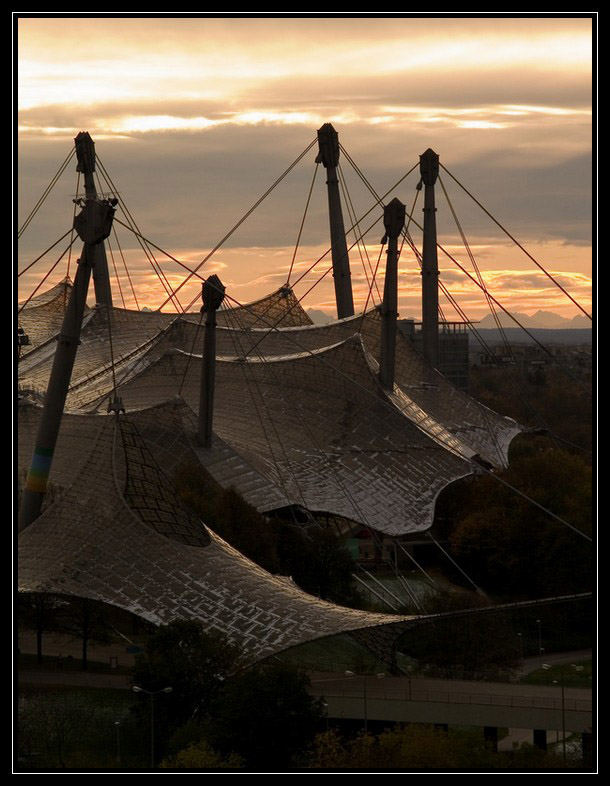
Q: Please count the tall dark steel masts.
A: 6